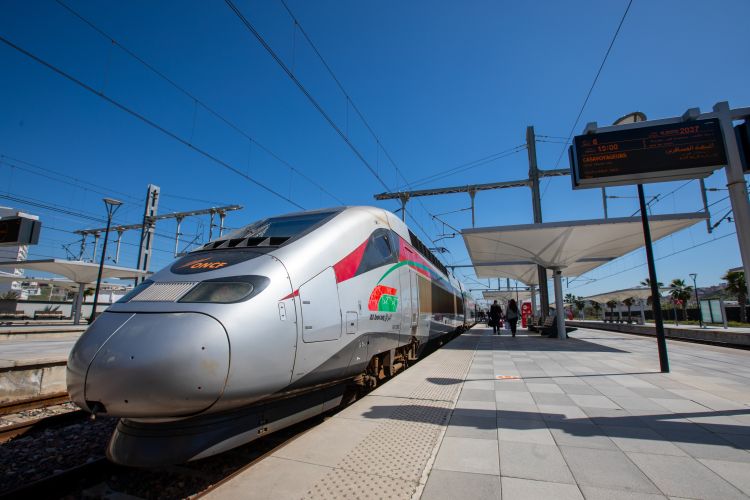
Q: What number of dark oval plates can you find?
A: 1